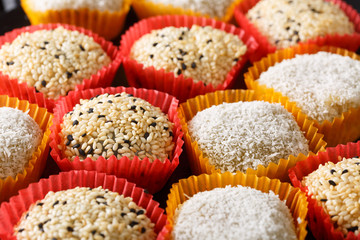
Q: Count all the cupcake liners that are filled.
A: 12